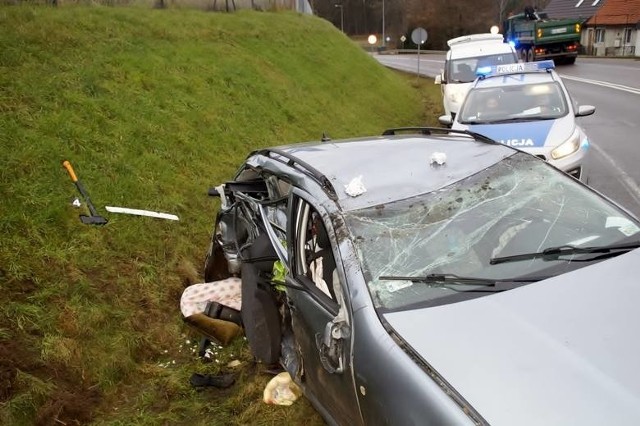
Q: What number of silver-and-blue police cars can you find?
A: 1